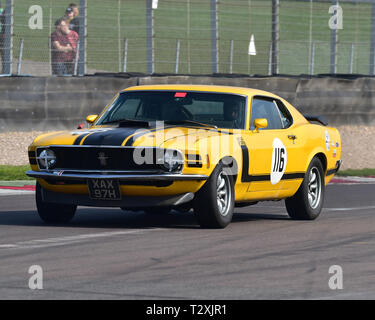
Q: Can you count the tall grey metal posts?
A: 7